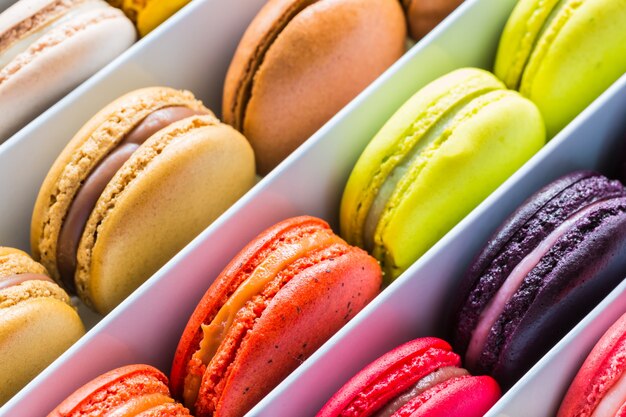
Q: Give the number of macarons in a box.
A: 13